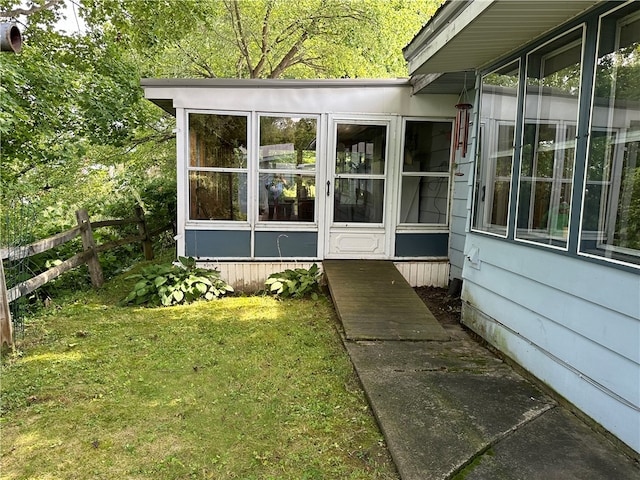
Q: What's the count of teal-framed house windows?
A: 3